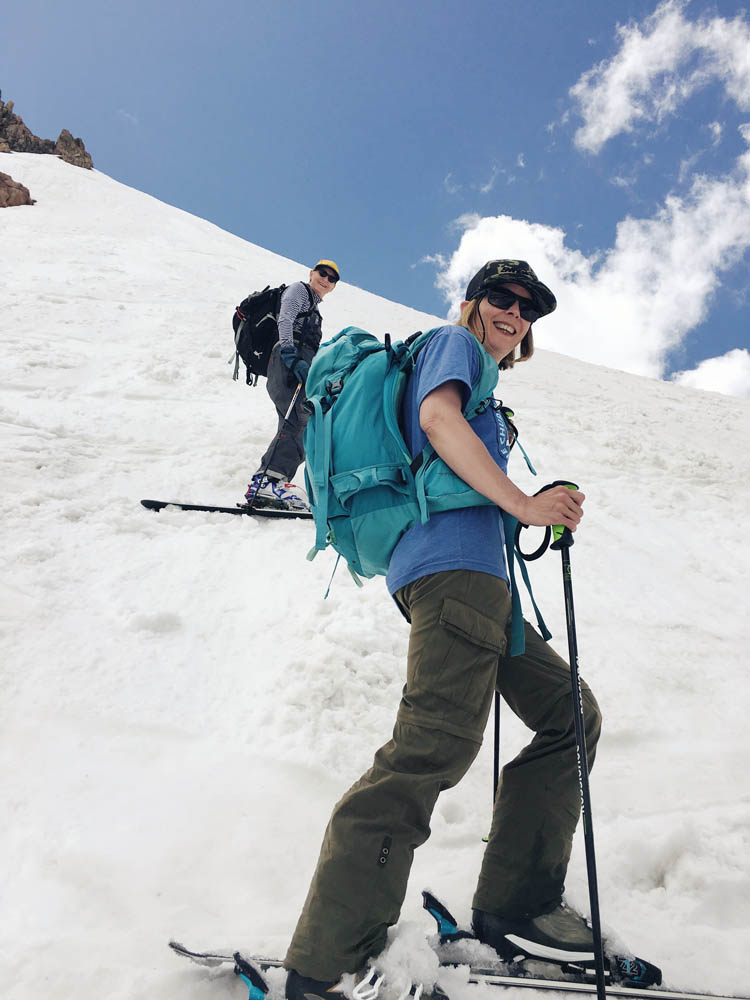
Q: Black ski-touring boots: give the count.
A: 2